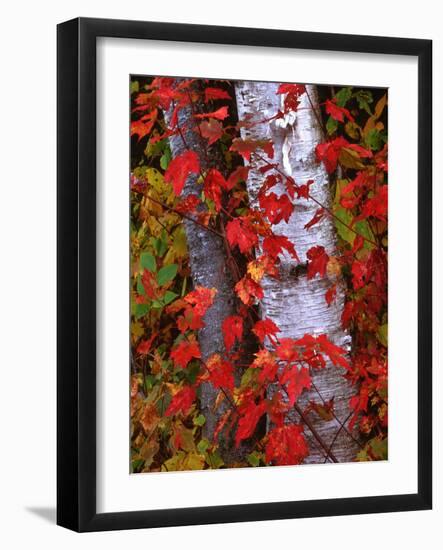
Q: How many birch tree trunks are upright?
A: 2